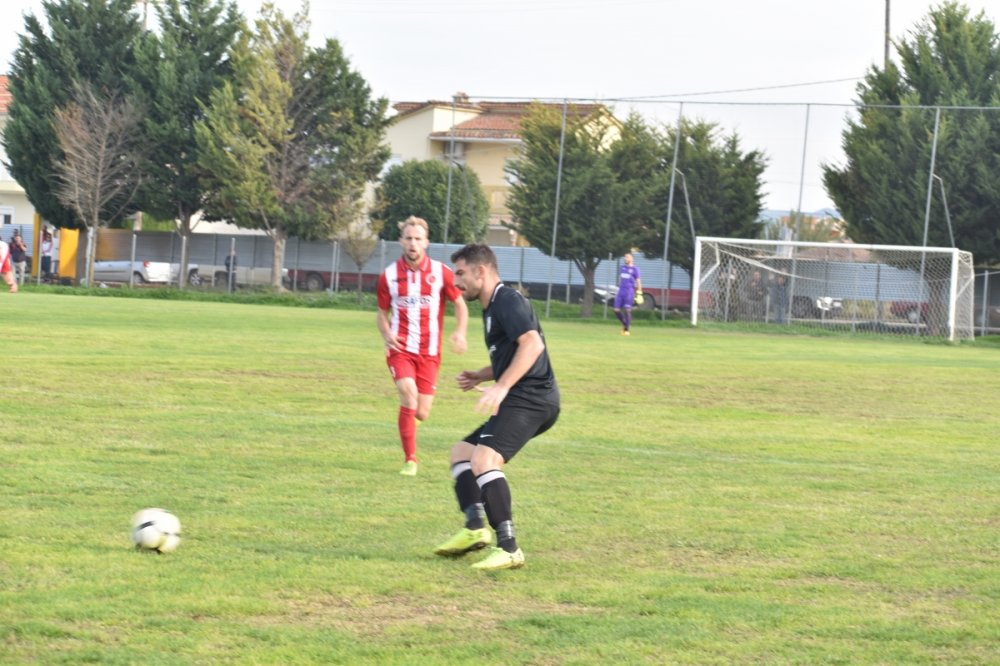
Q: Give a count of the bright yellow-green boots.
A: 3